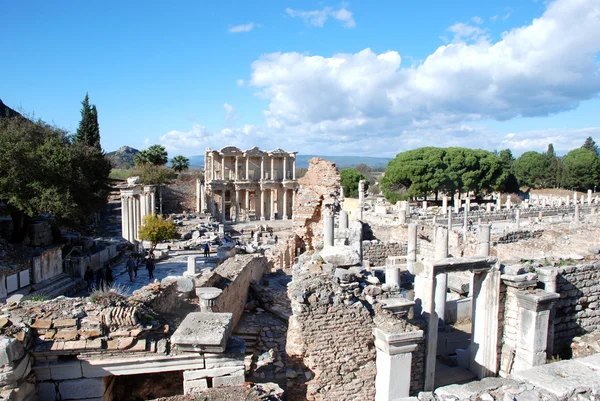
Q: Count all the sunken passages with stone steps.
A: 1